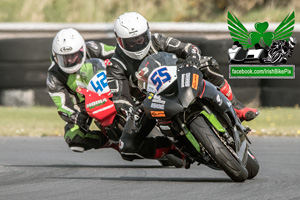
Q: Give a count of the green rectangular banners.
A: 1